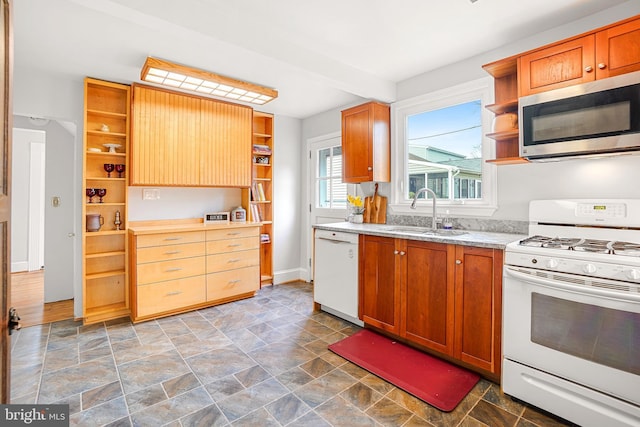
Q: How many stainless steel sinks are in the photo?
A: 1